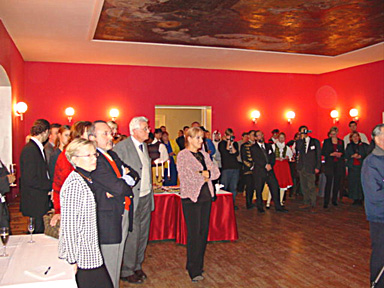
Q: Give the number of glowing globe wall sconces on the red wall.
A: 7